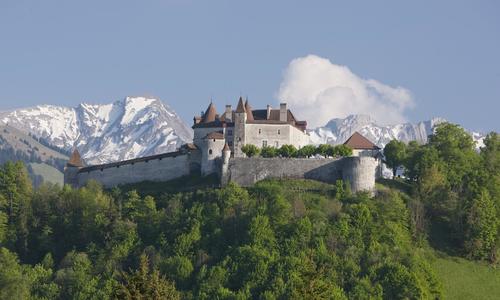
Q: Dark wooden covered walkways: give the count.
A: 1